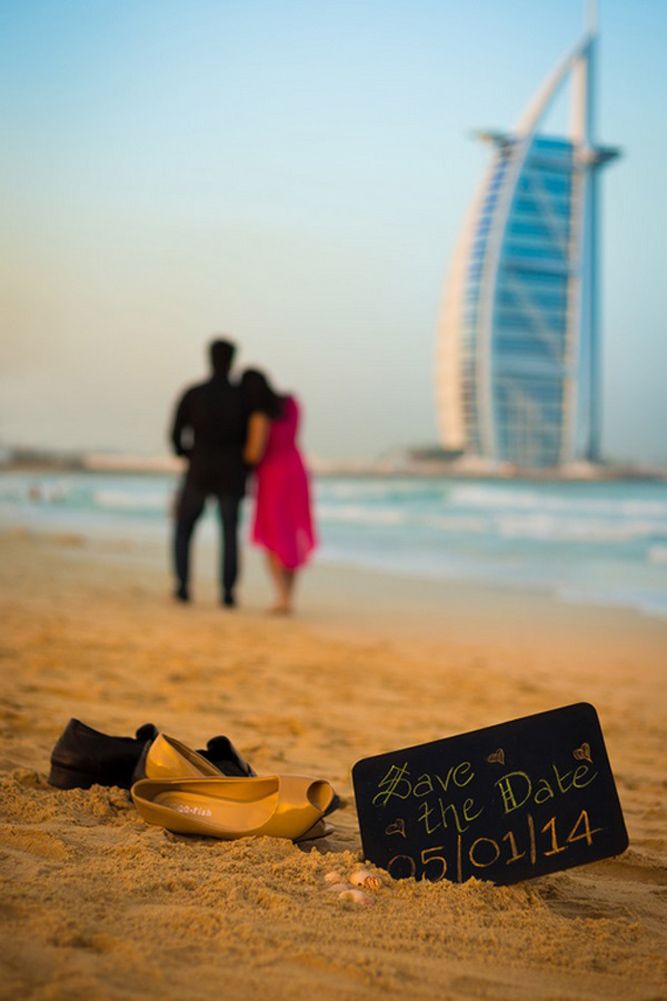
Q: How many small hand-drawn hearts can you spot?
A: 3